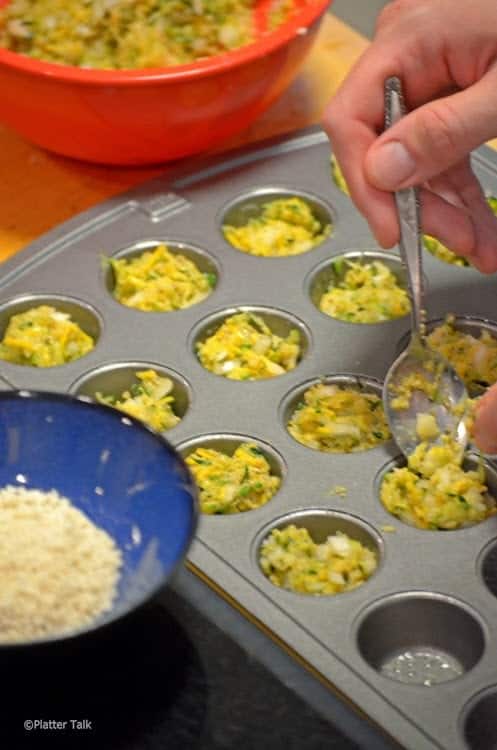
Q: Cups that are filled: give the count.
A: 13